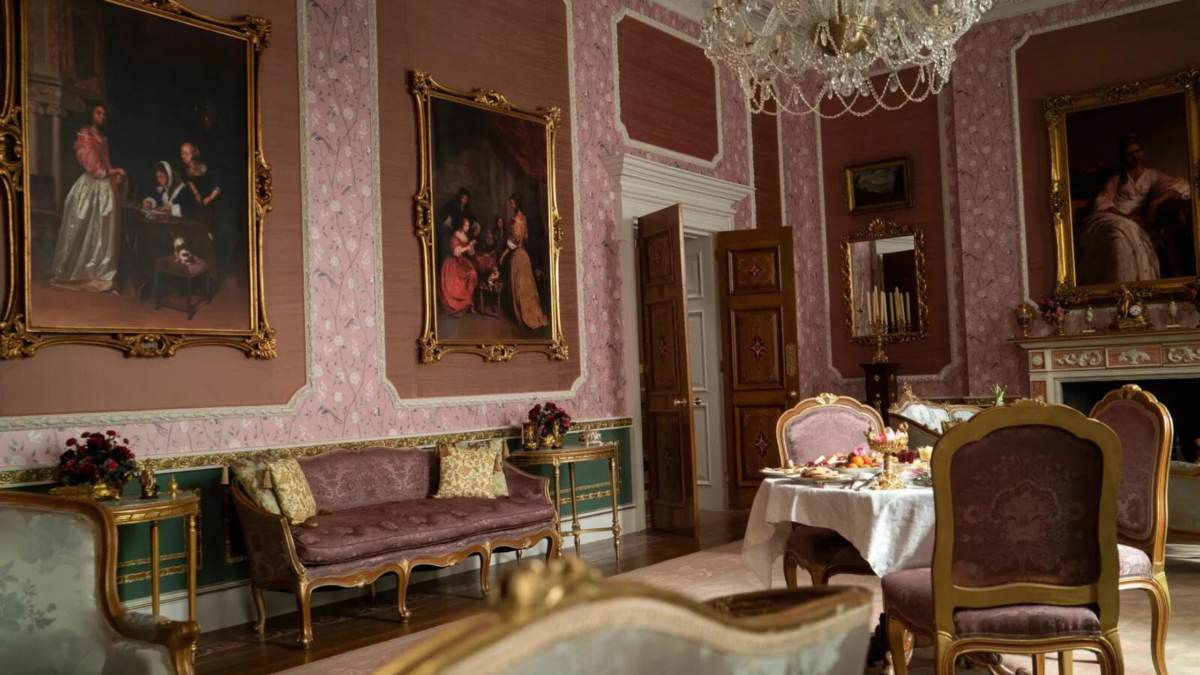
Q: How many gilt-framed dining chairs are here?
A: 3